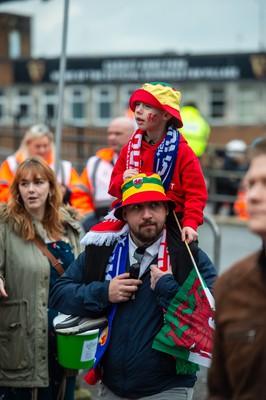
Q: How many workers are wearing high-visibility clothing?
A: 3